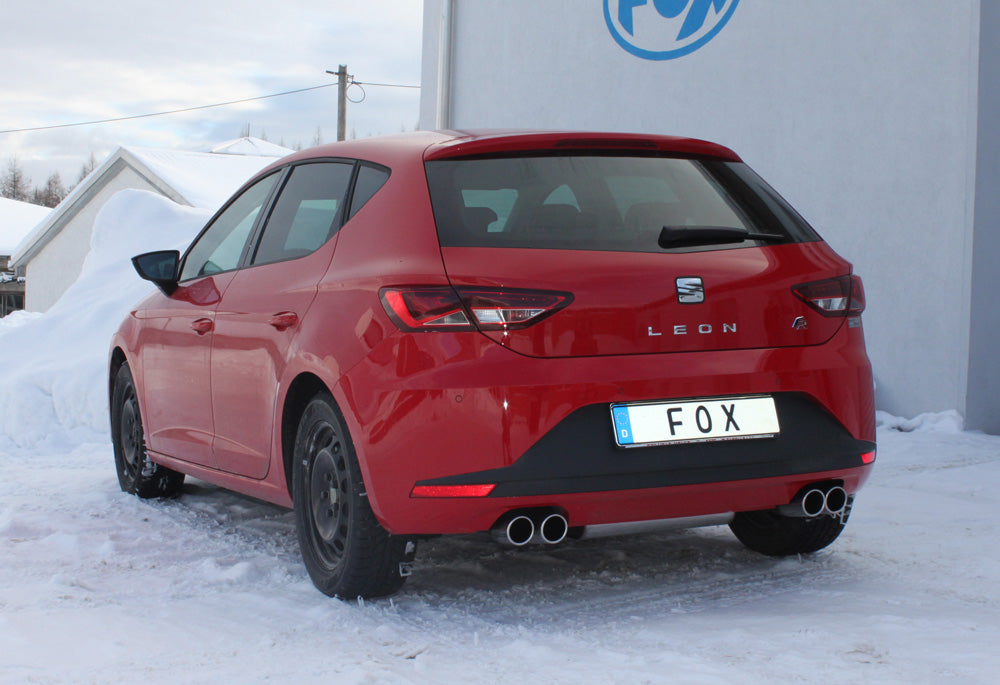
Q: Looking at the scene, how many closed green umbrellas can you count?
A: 0